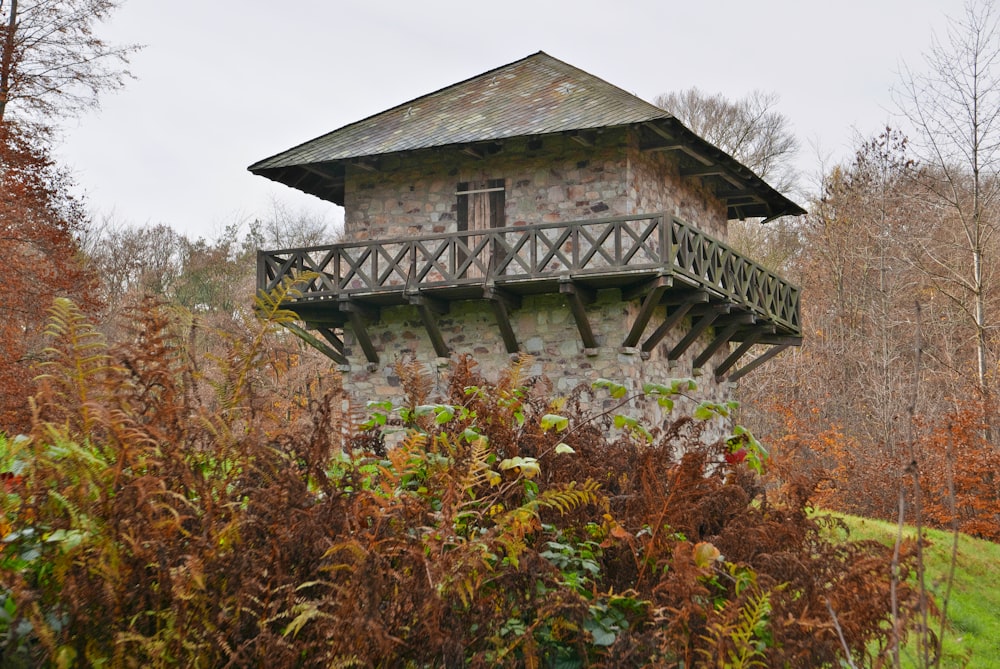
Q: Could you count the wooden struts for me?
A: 12